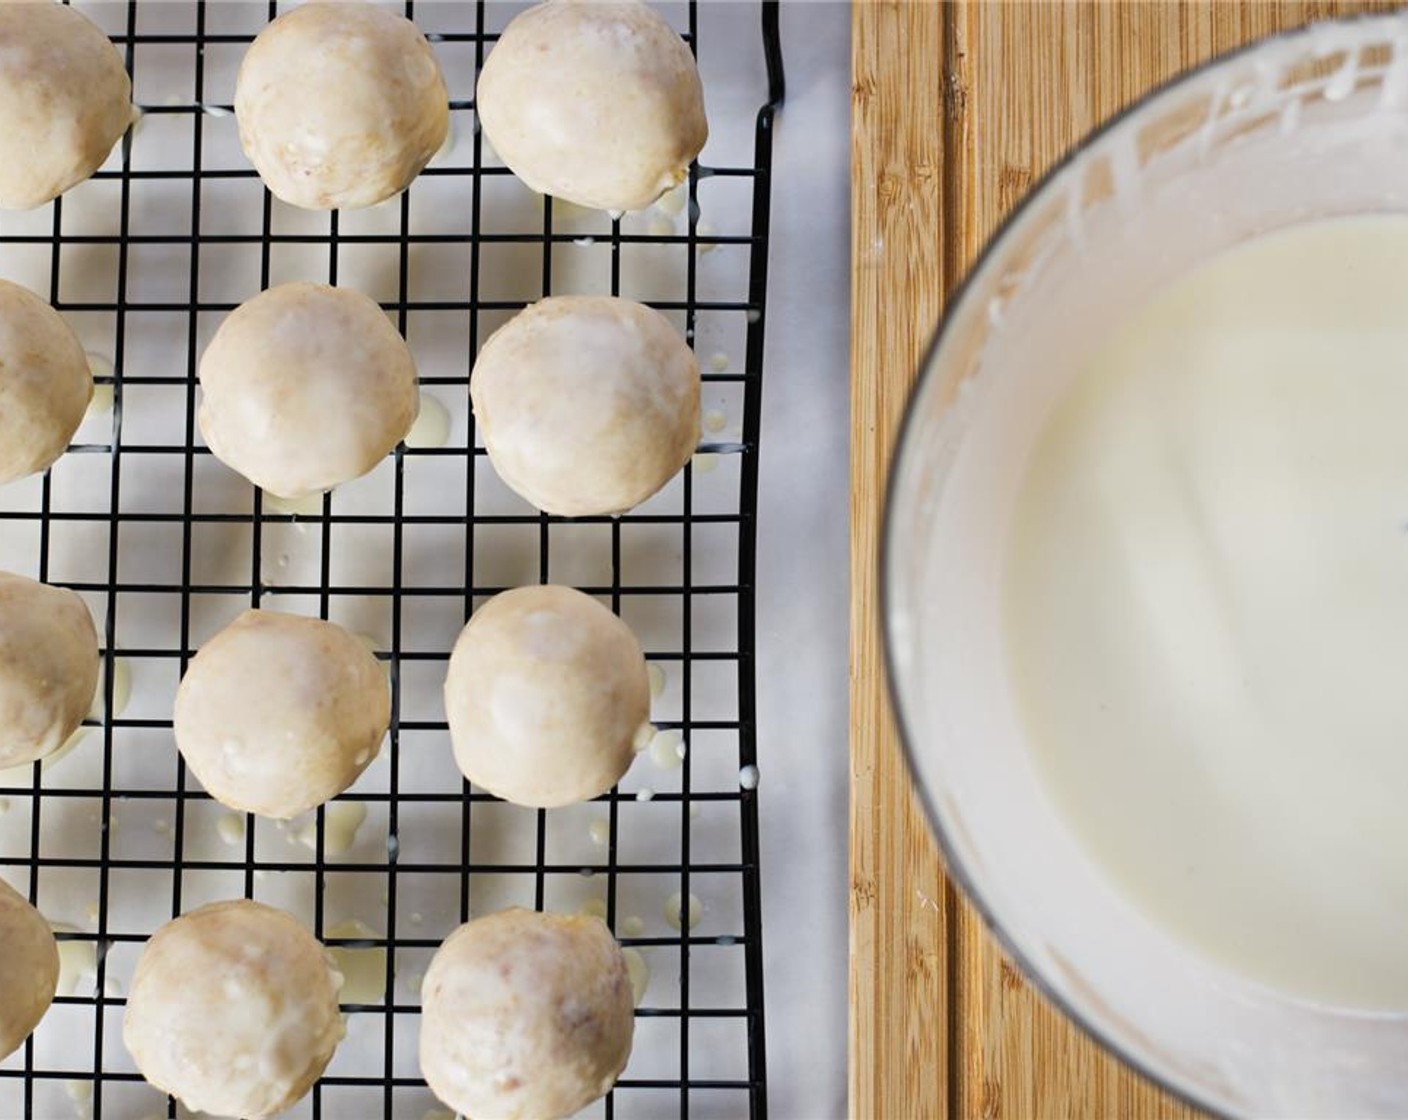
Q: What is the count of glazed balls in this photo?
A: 12